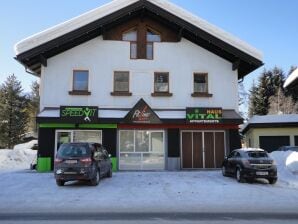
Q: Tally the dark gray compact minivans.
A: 1